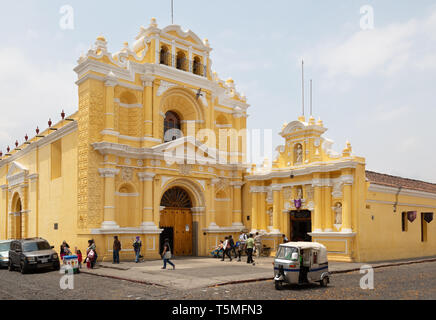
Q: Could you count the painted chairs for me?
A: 0